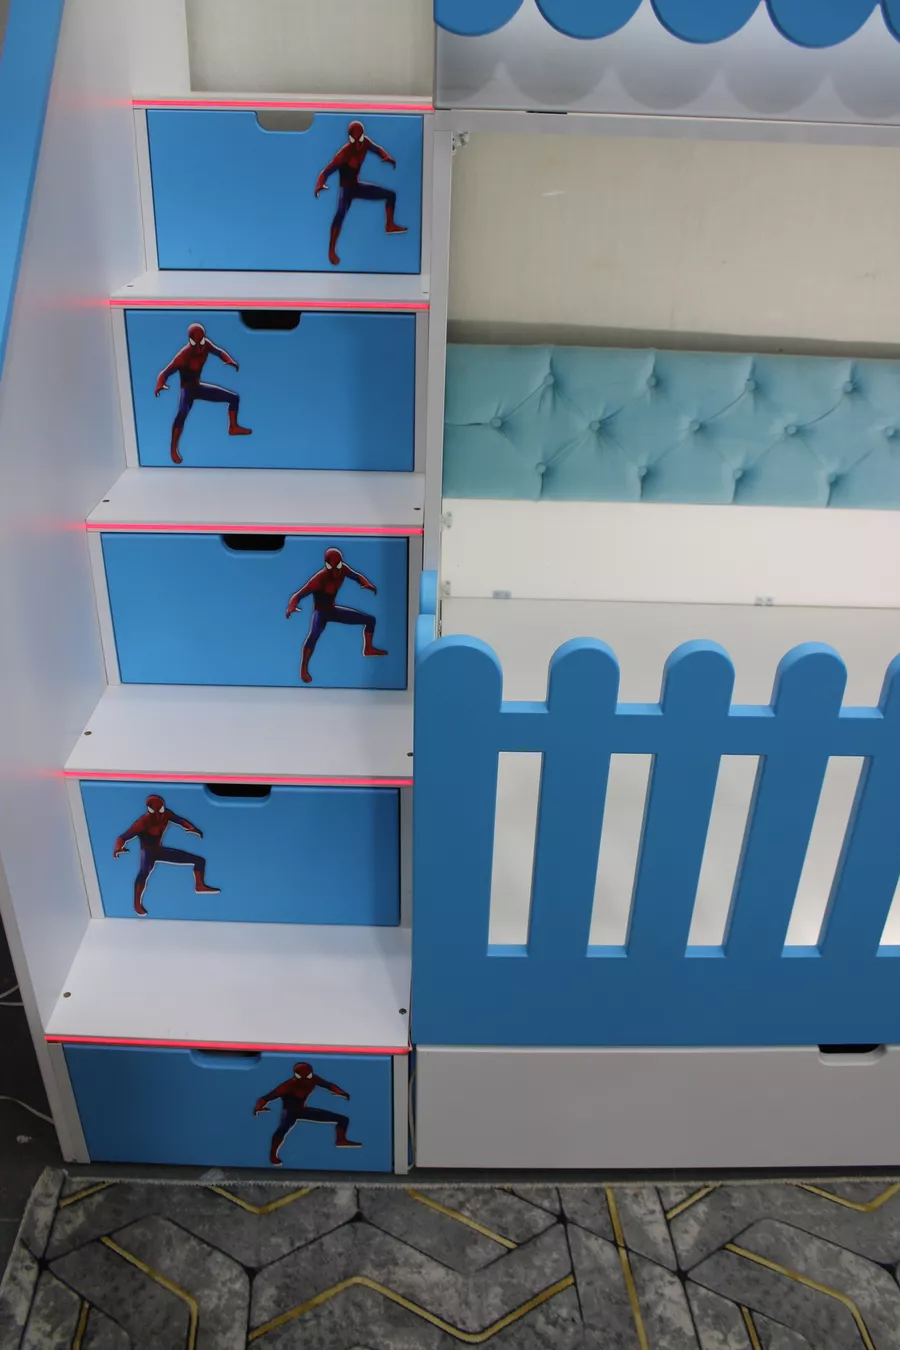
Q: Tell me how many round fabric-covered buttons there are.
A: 13